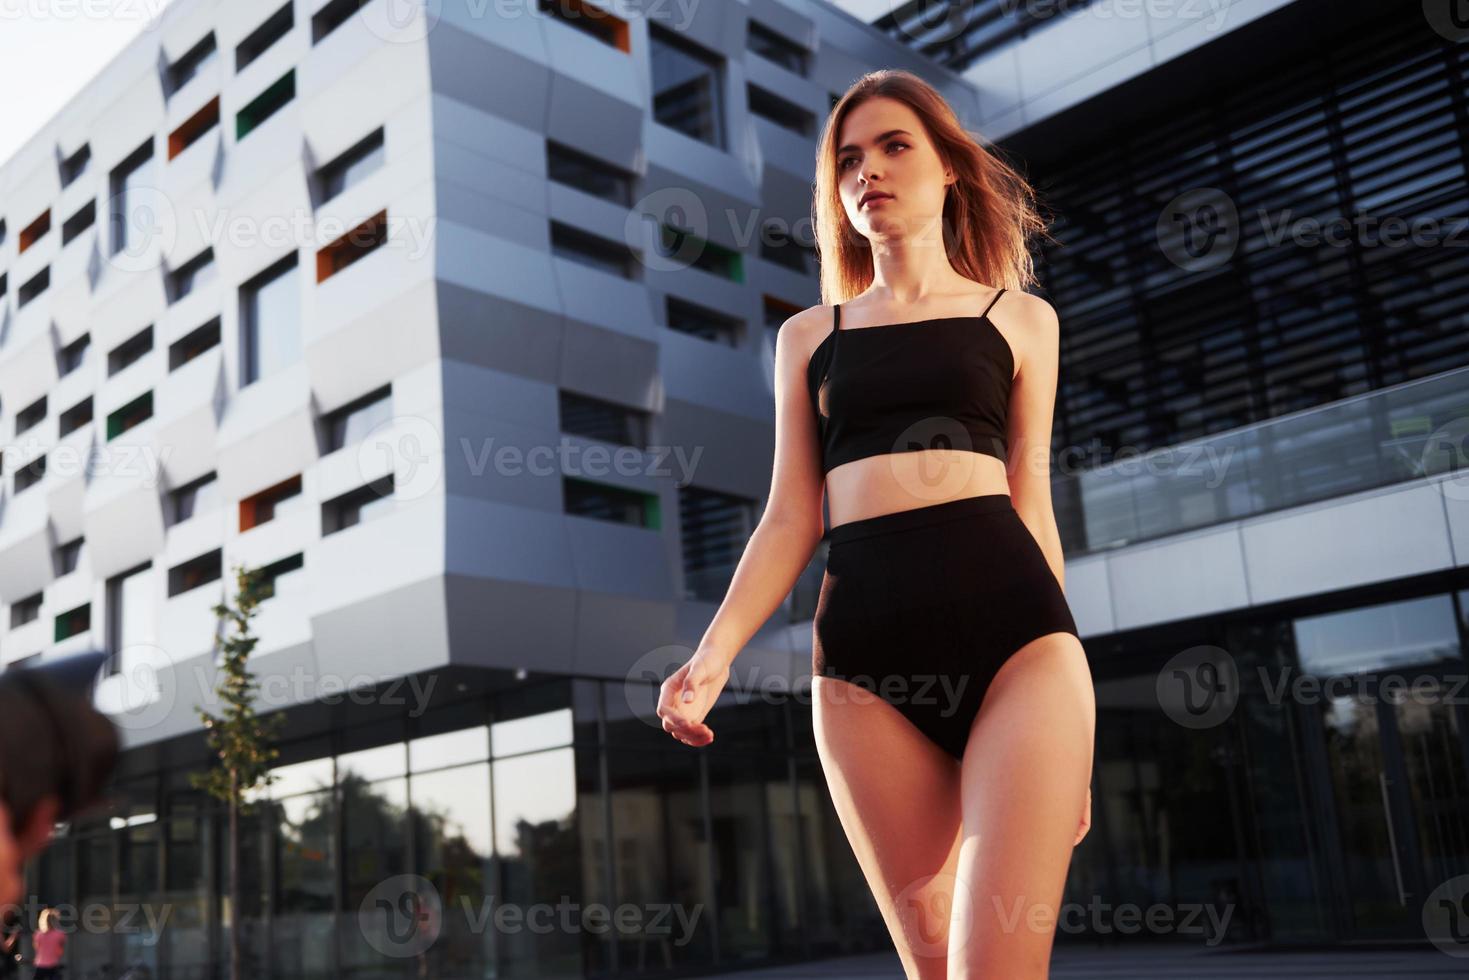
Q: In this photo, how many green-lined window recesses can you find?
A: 6